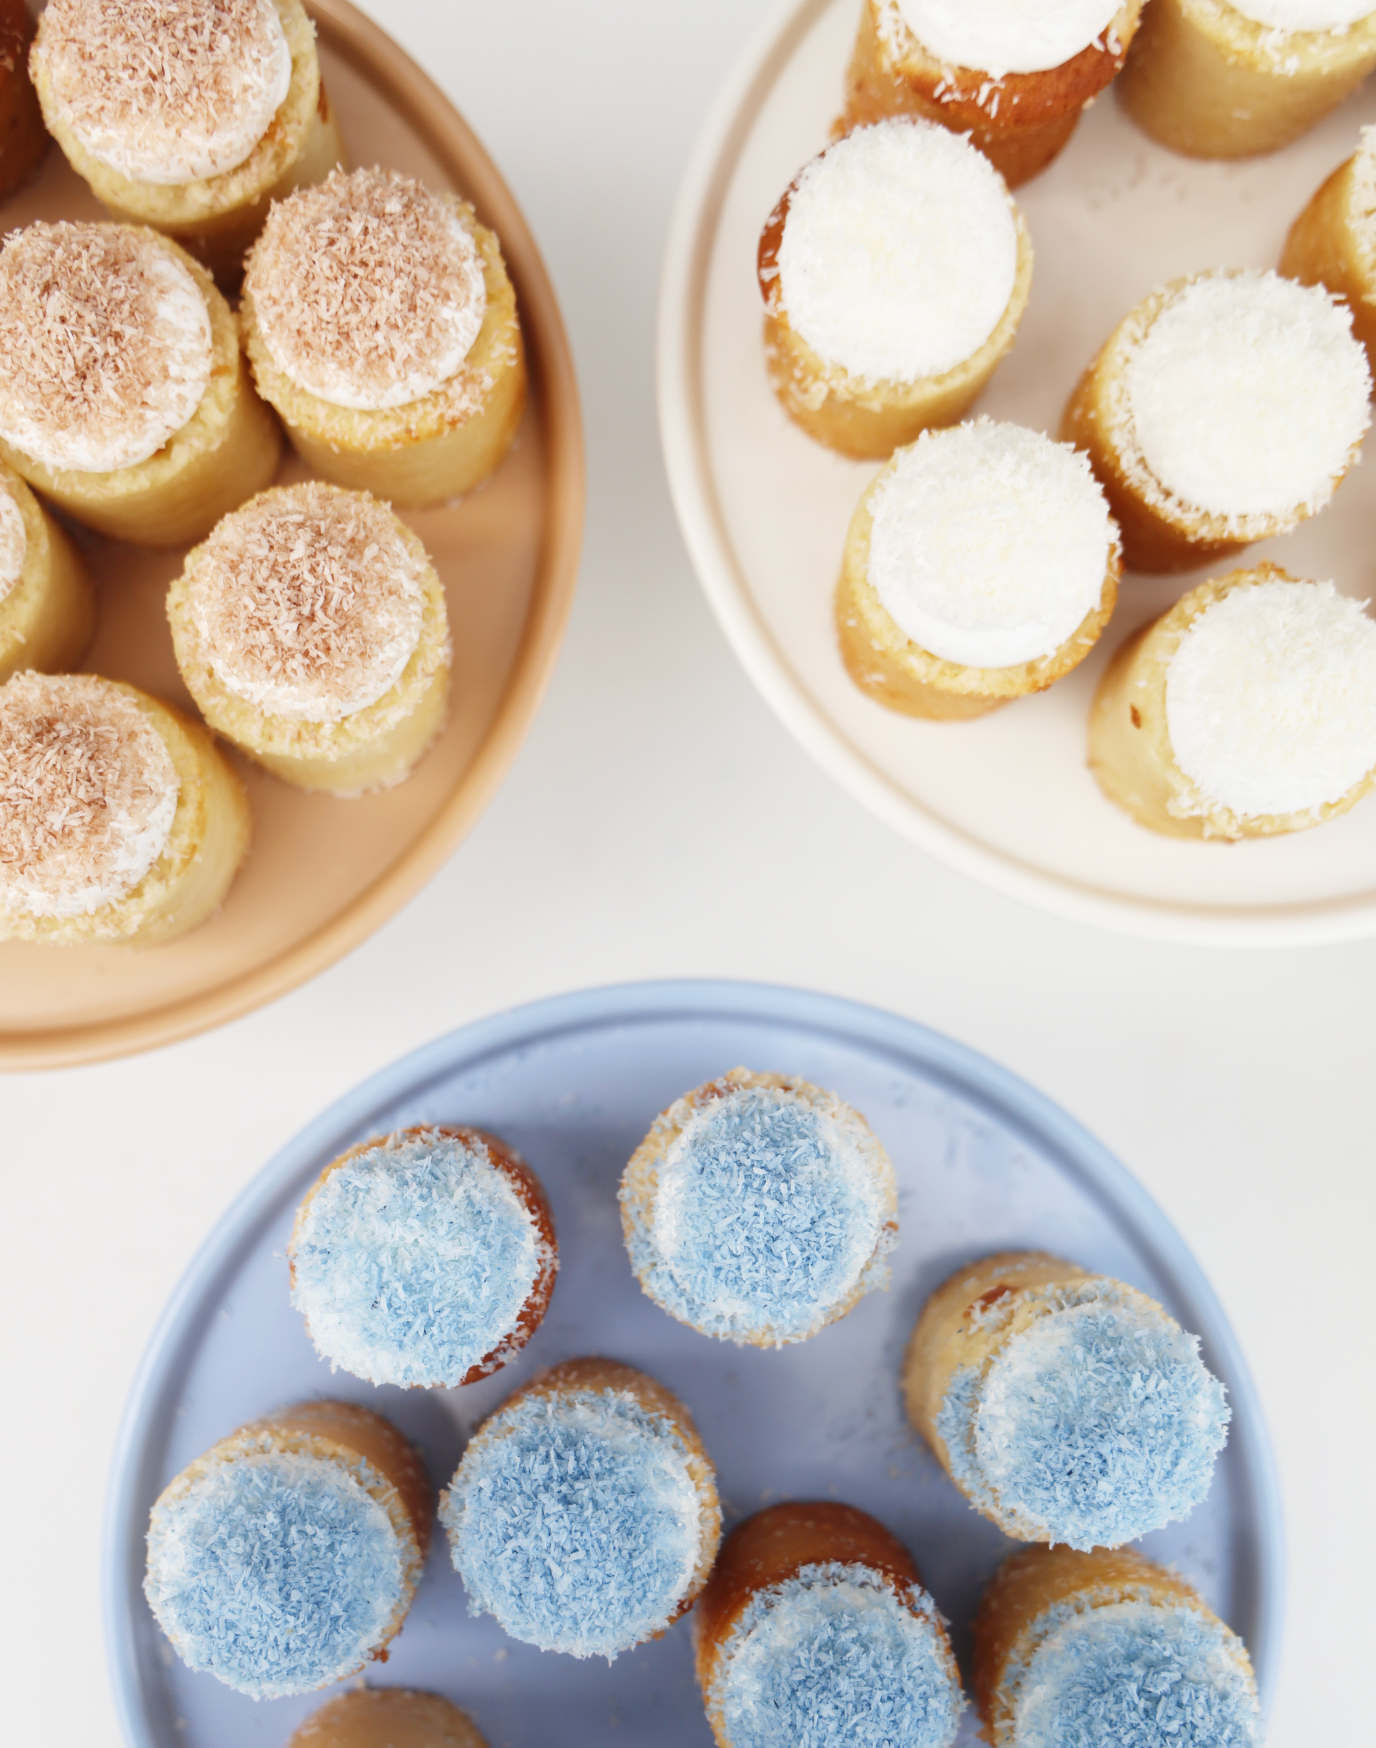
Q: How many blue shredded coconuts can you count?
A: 7